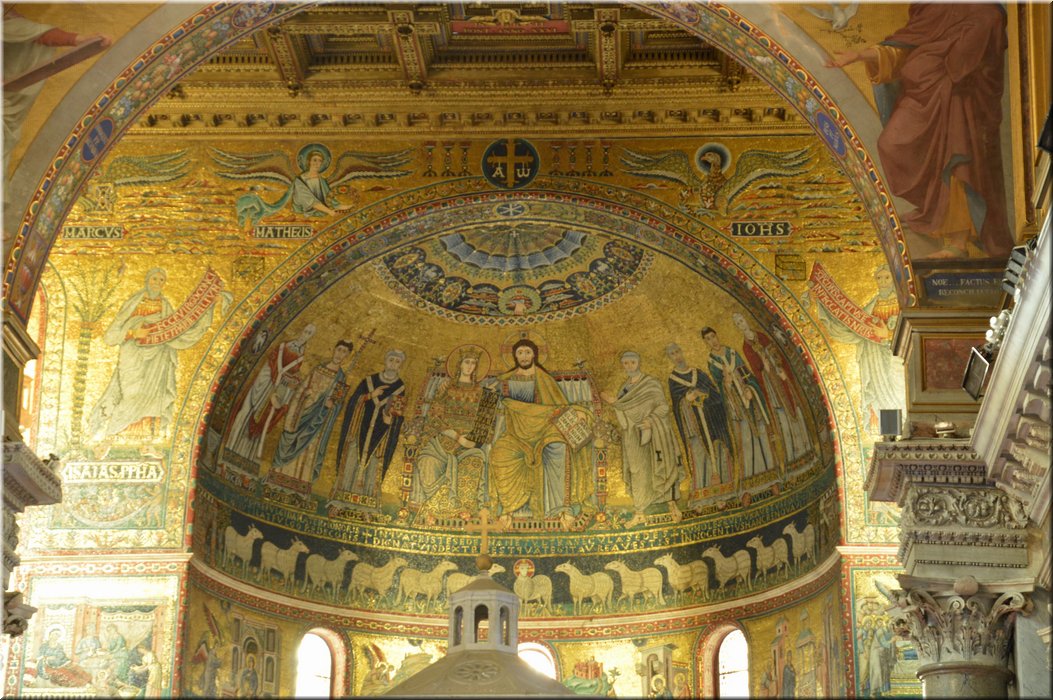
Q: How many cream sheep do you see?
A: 13